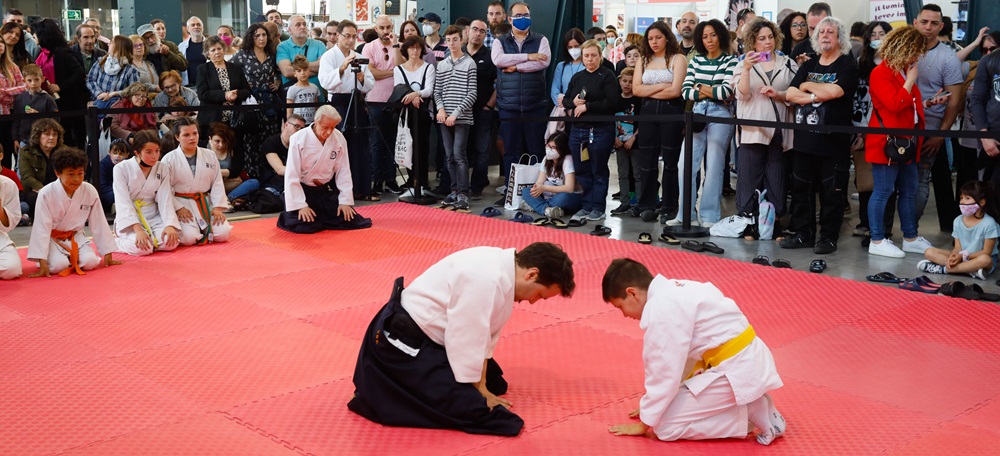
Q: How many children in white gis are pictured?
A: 5